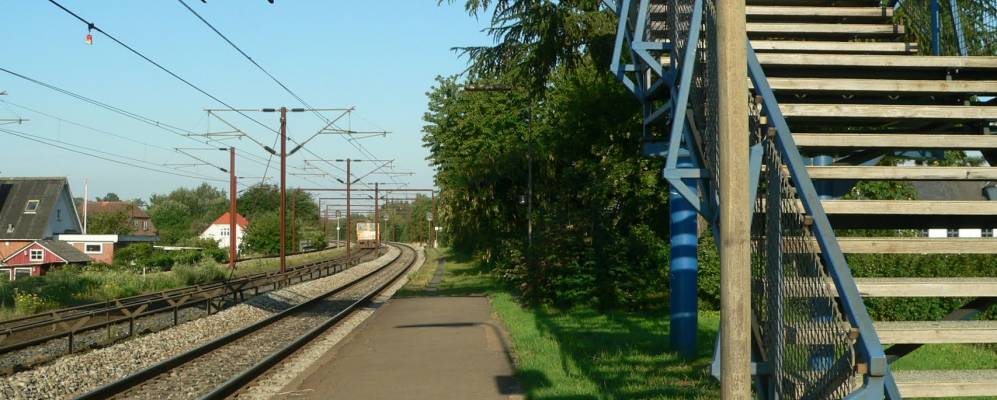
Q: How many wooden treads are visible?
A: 13